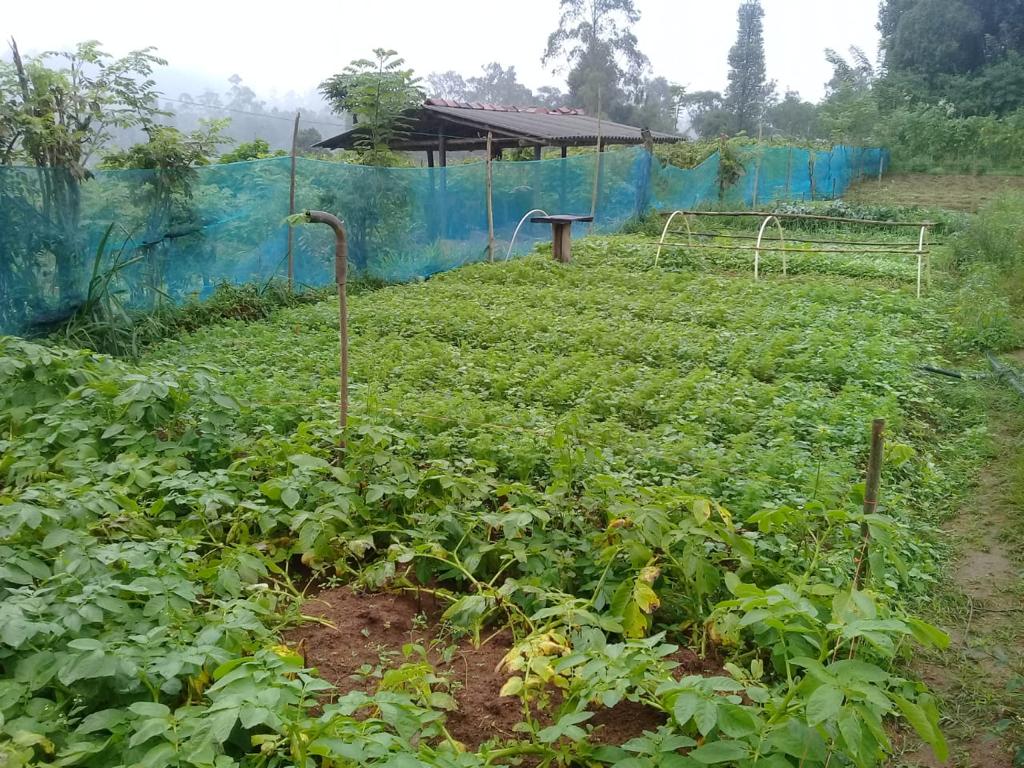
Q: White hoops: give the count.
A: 4